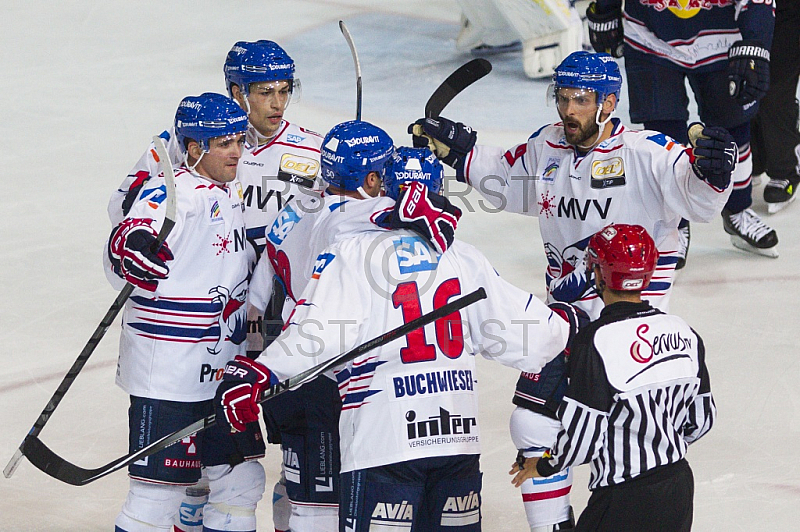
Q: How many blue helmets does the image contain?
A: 5